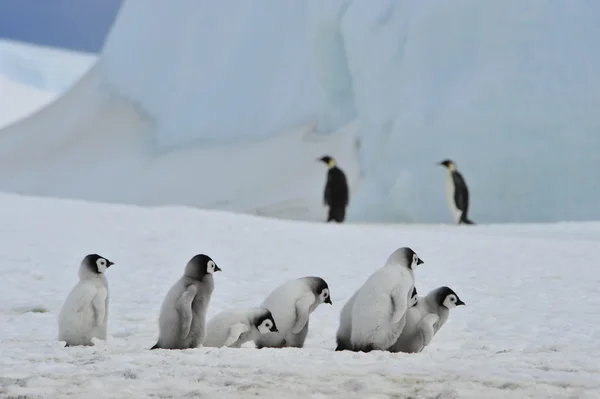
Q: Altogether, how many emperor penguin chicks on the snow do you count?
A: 7